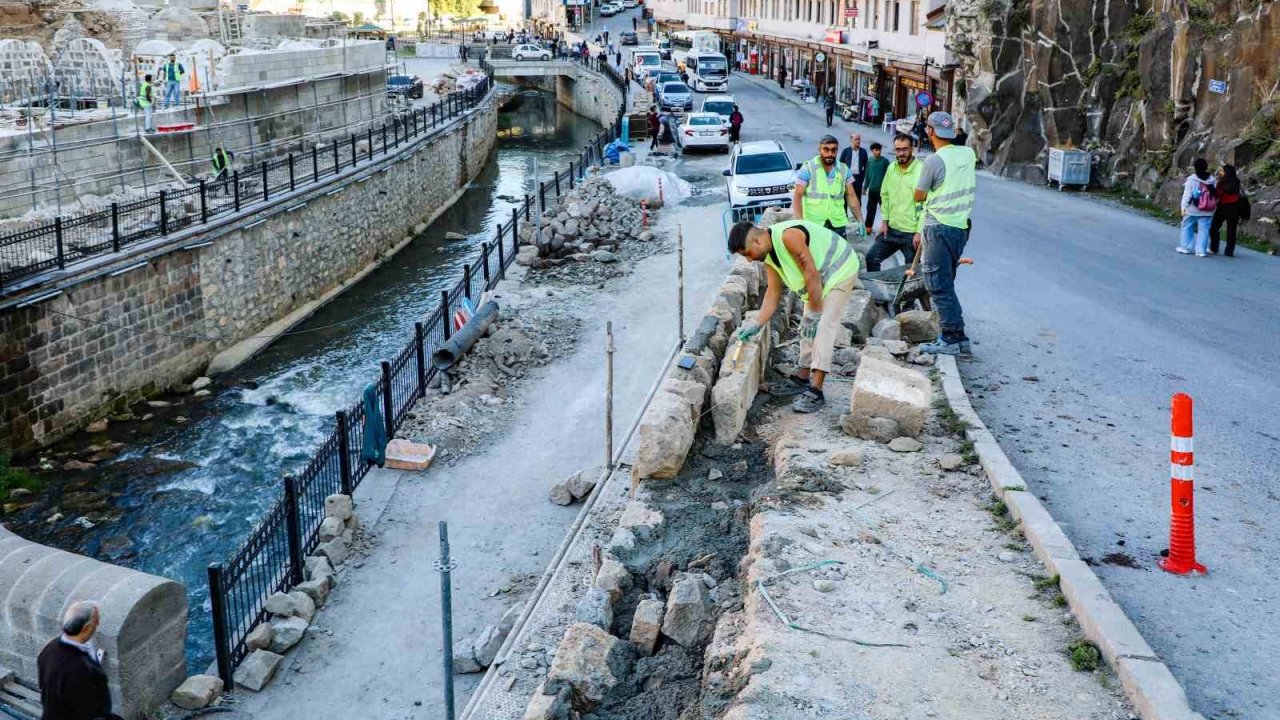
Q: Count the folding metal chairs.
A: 0